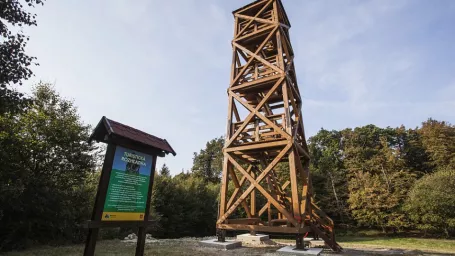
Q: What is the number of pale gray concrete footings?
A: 4